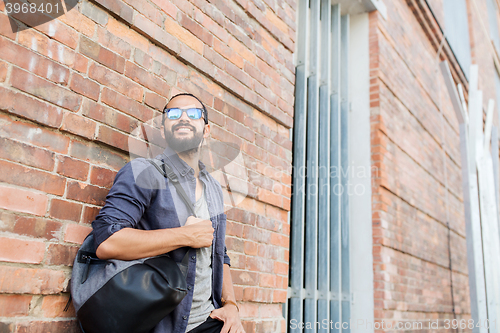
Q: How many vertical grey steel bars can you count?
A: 5